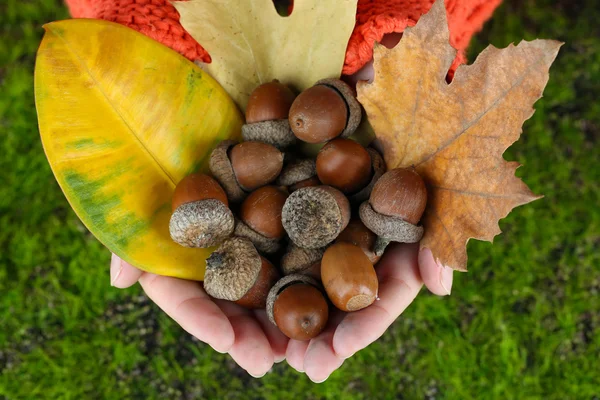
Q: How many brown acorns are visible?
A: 14